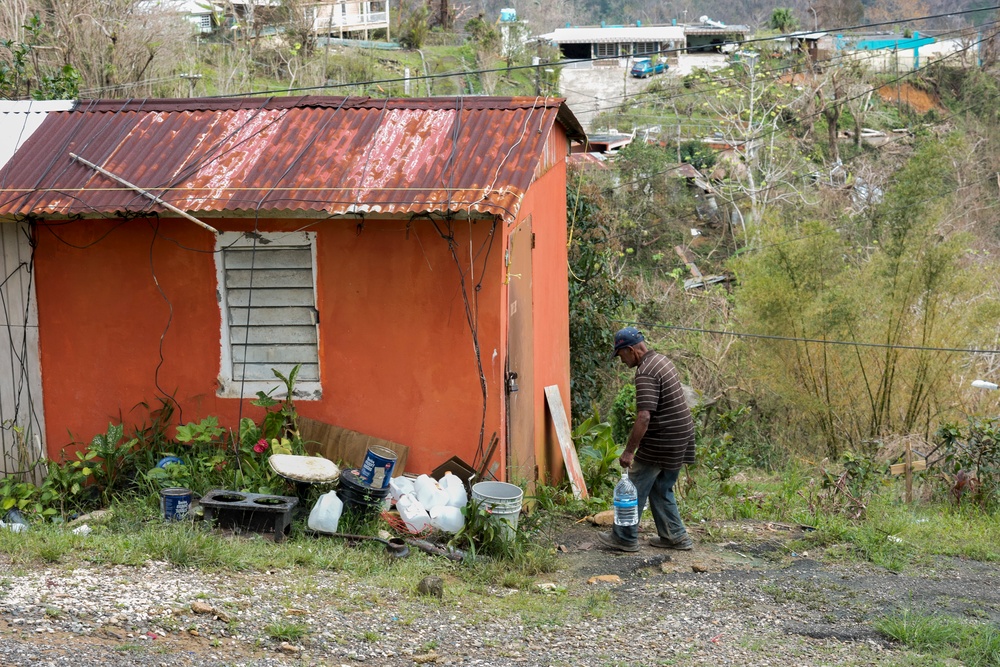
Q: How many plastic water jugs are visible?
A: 7